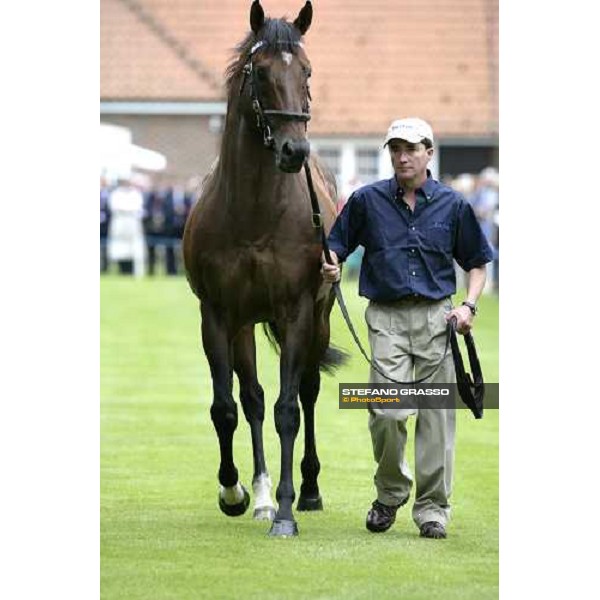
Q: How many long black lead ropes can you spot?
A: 1